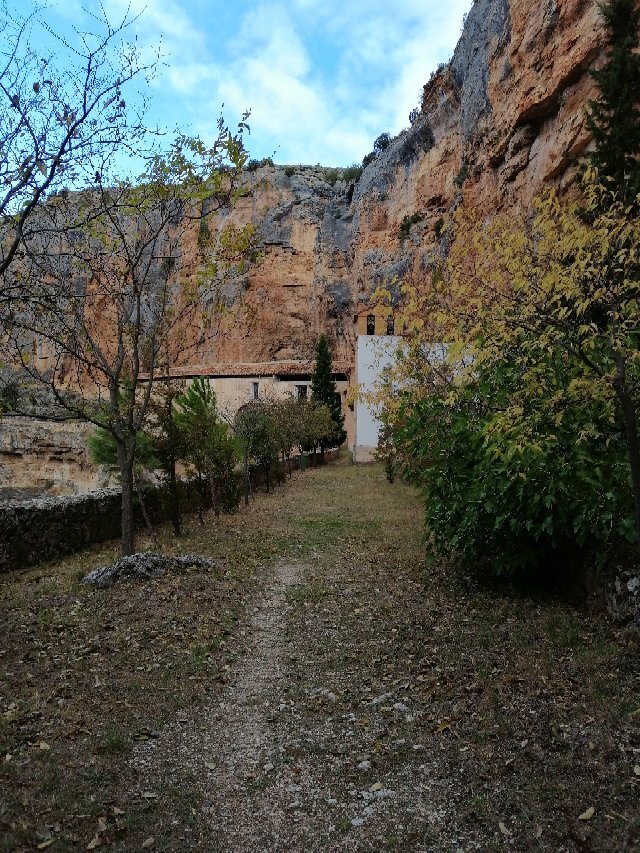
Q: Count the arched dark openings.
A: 2